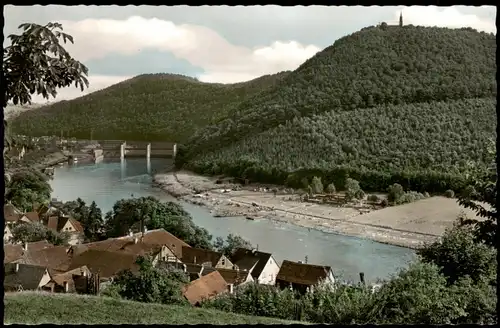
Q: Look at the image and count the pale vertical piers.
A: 3